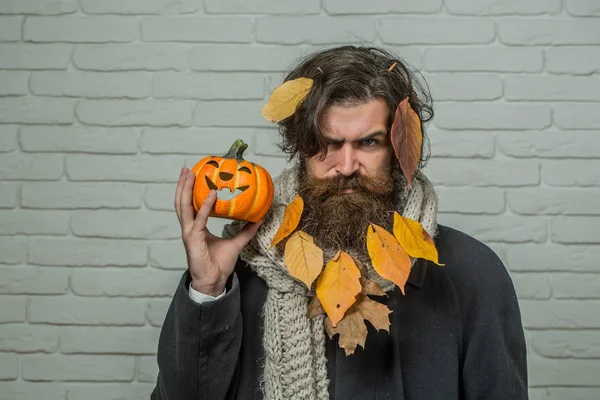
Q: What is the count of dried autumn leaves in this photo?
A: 8